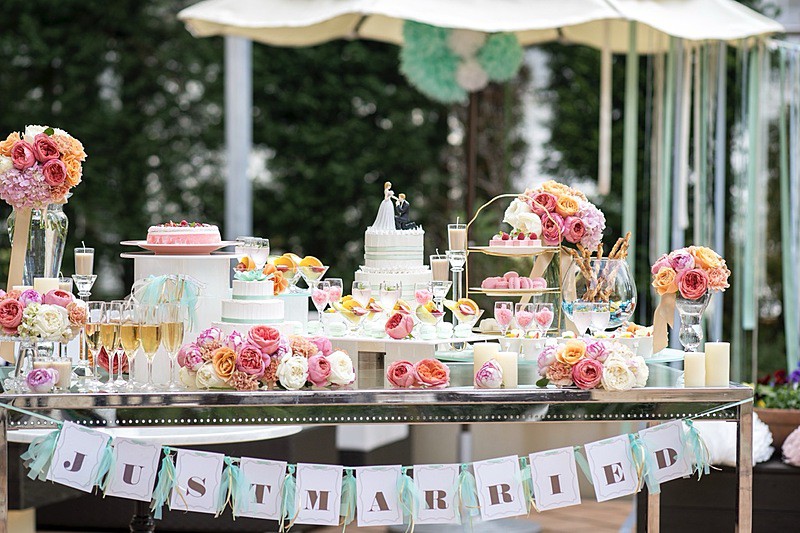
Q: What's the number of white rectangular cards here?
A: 11